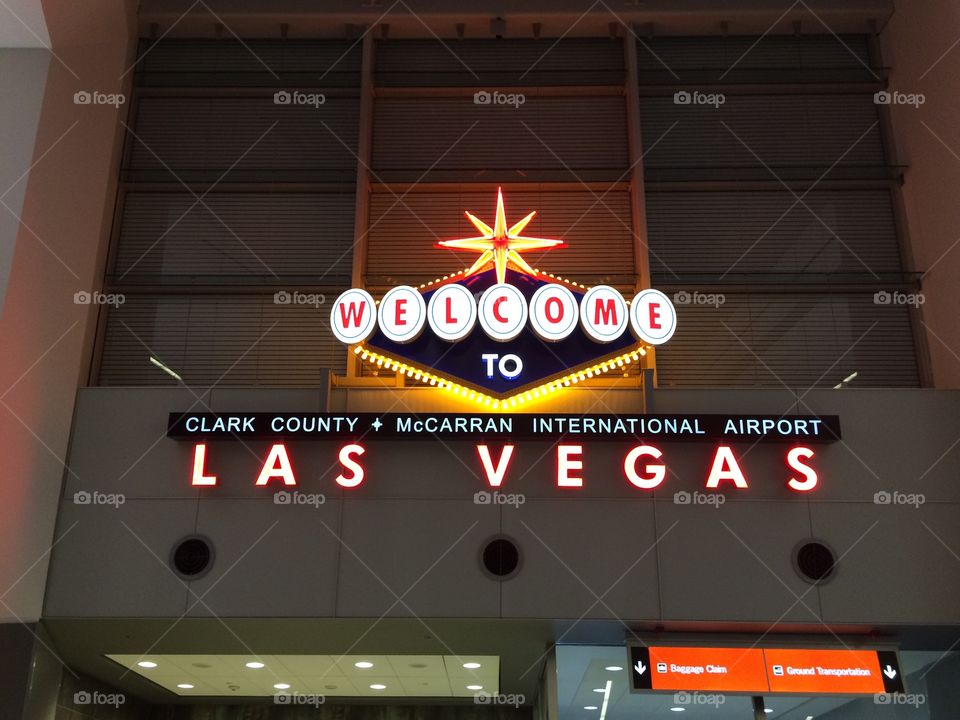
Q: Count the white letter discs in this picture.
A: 7